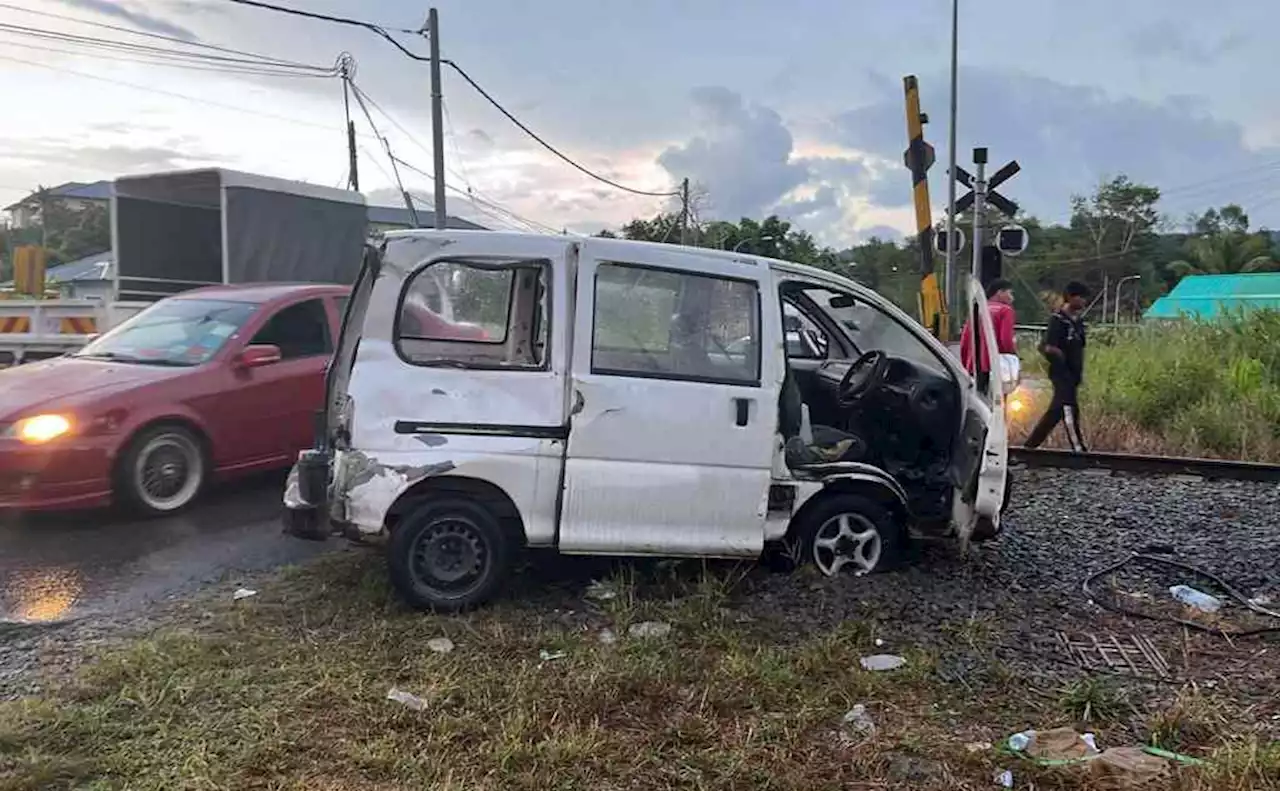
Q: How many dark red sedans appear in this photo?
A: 1